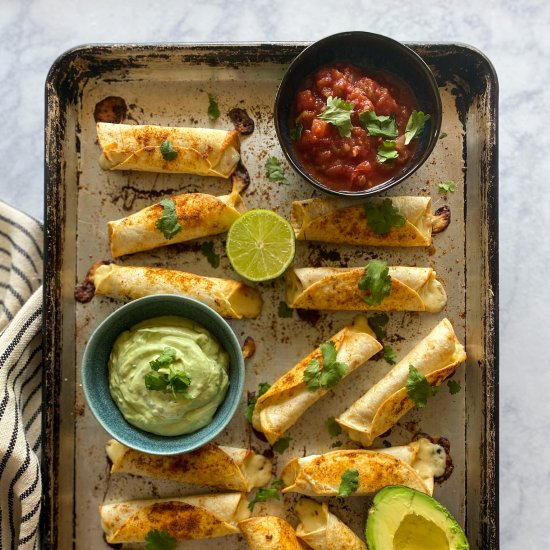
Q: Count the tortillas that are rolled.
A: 12